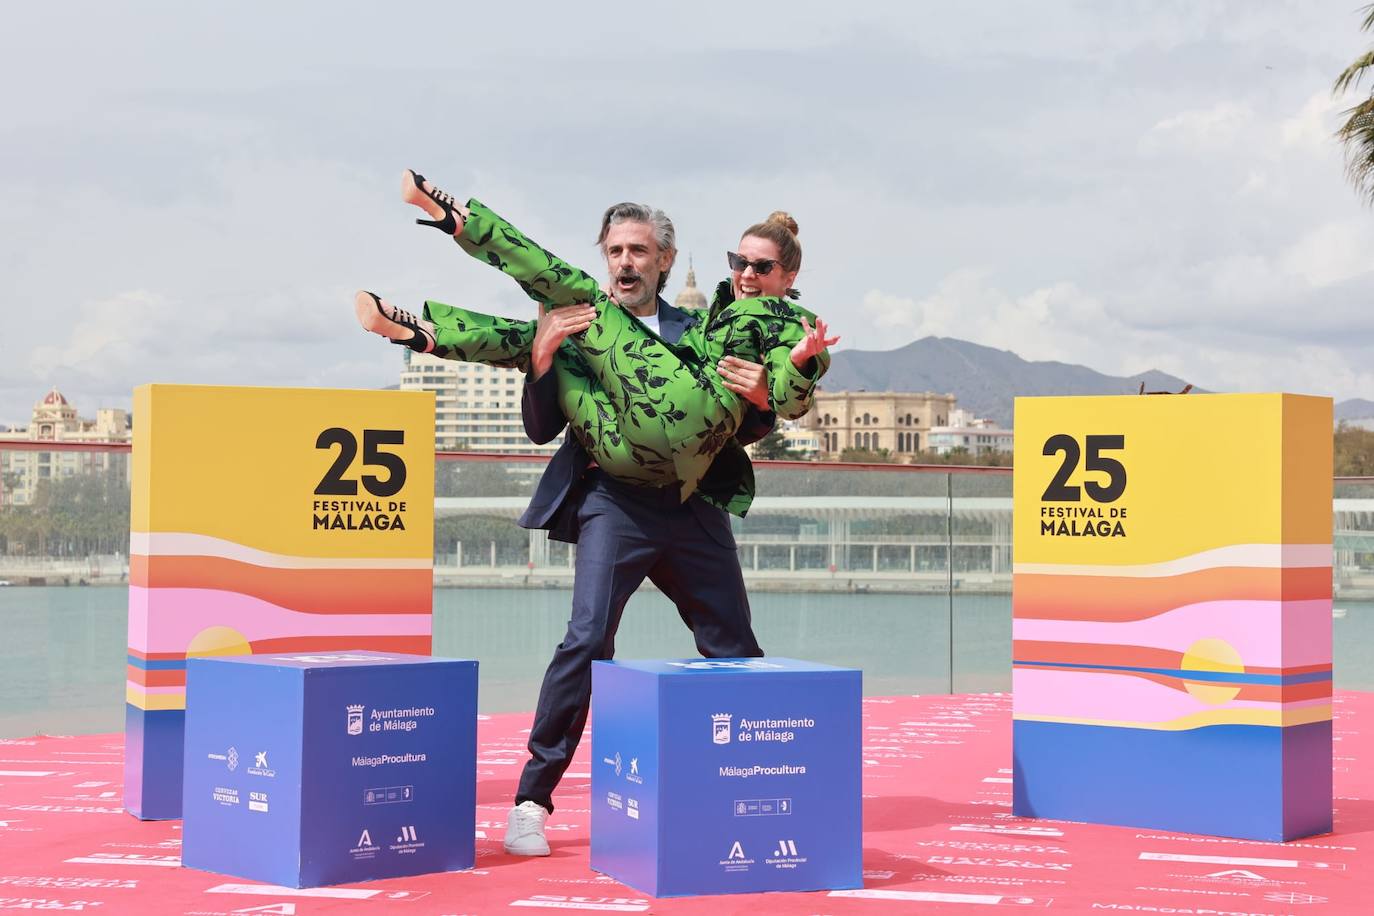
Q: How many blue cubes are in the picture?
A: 2